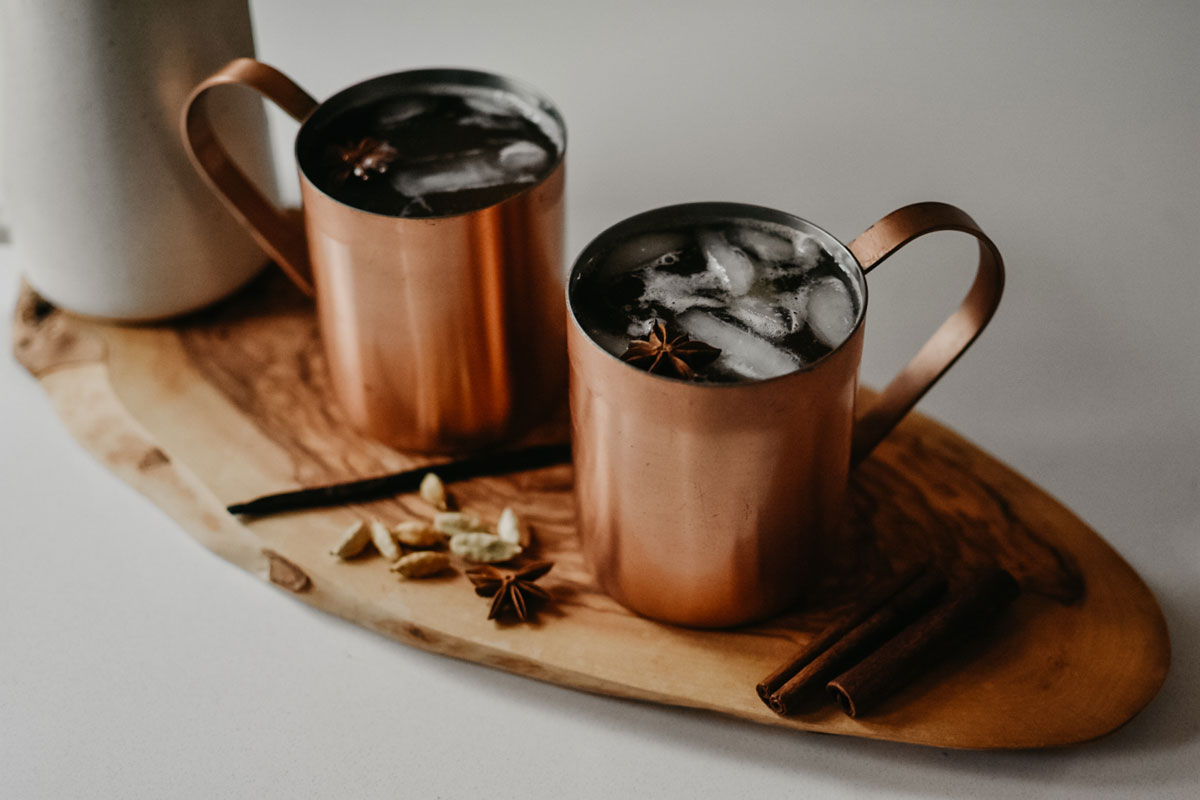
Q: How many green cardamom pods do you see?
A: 8